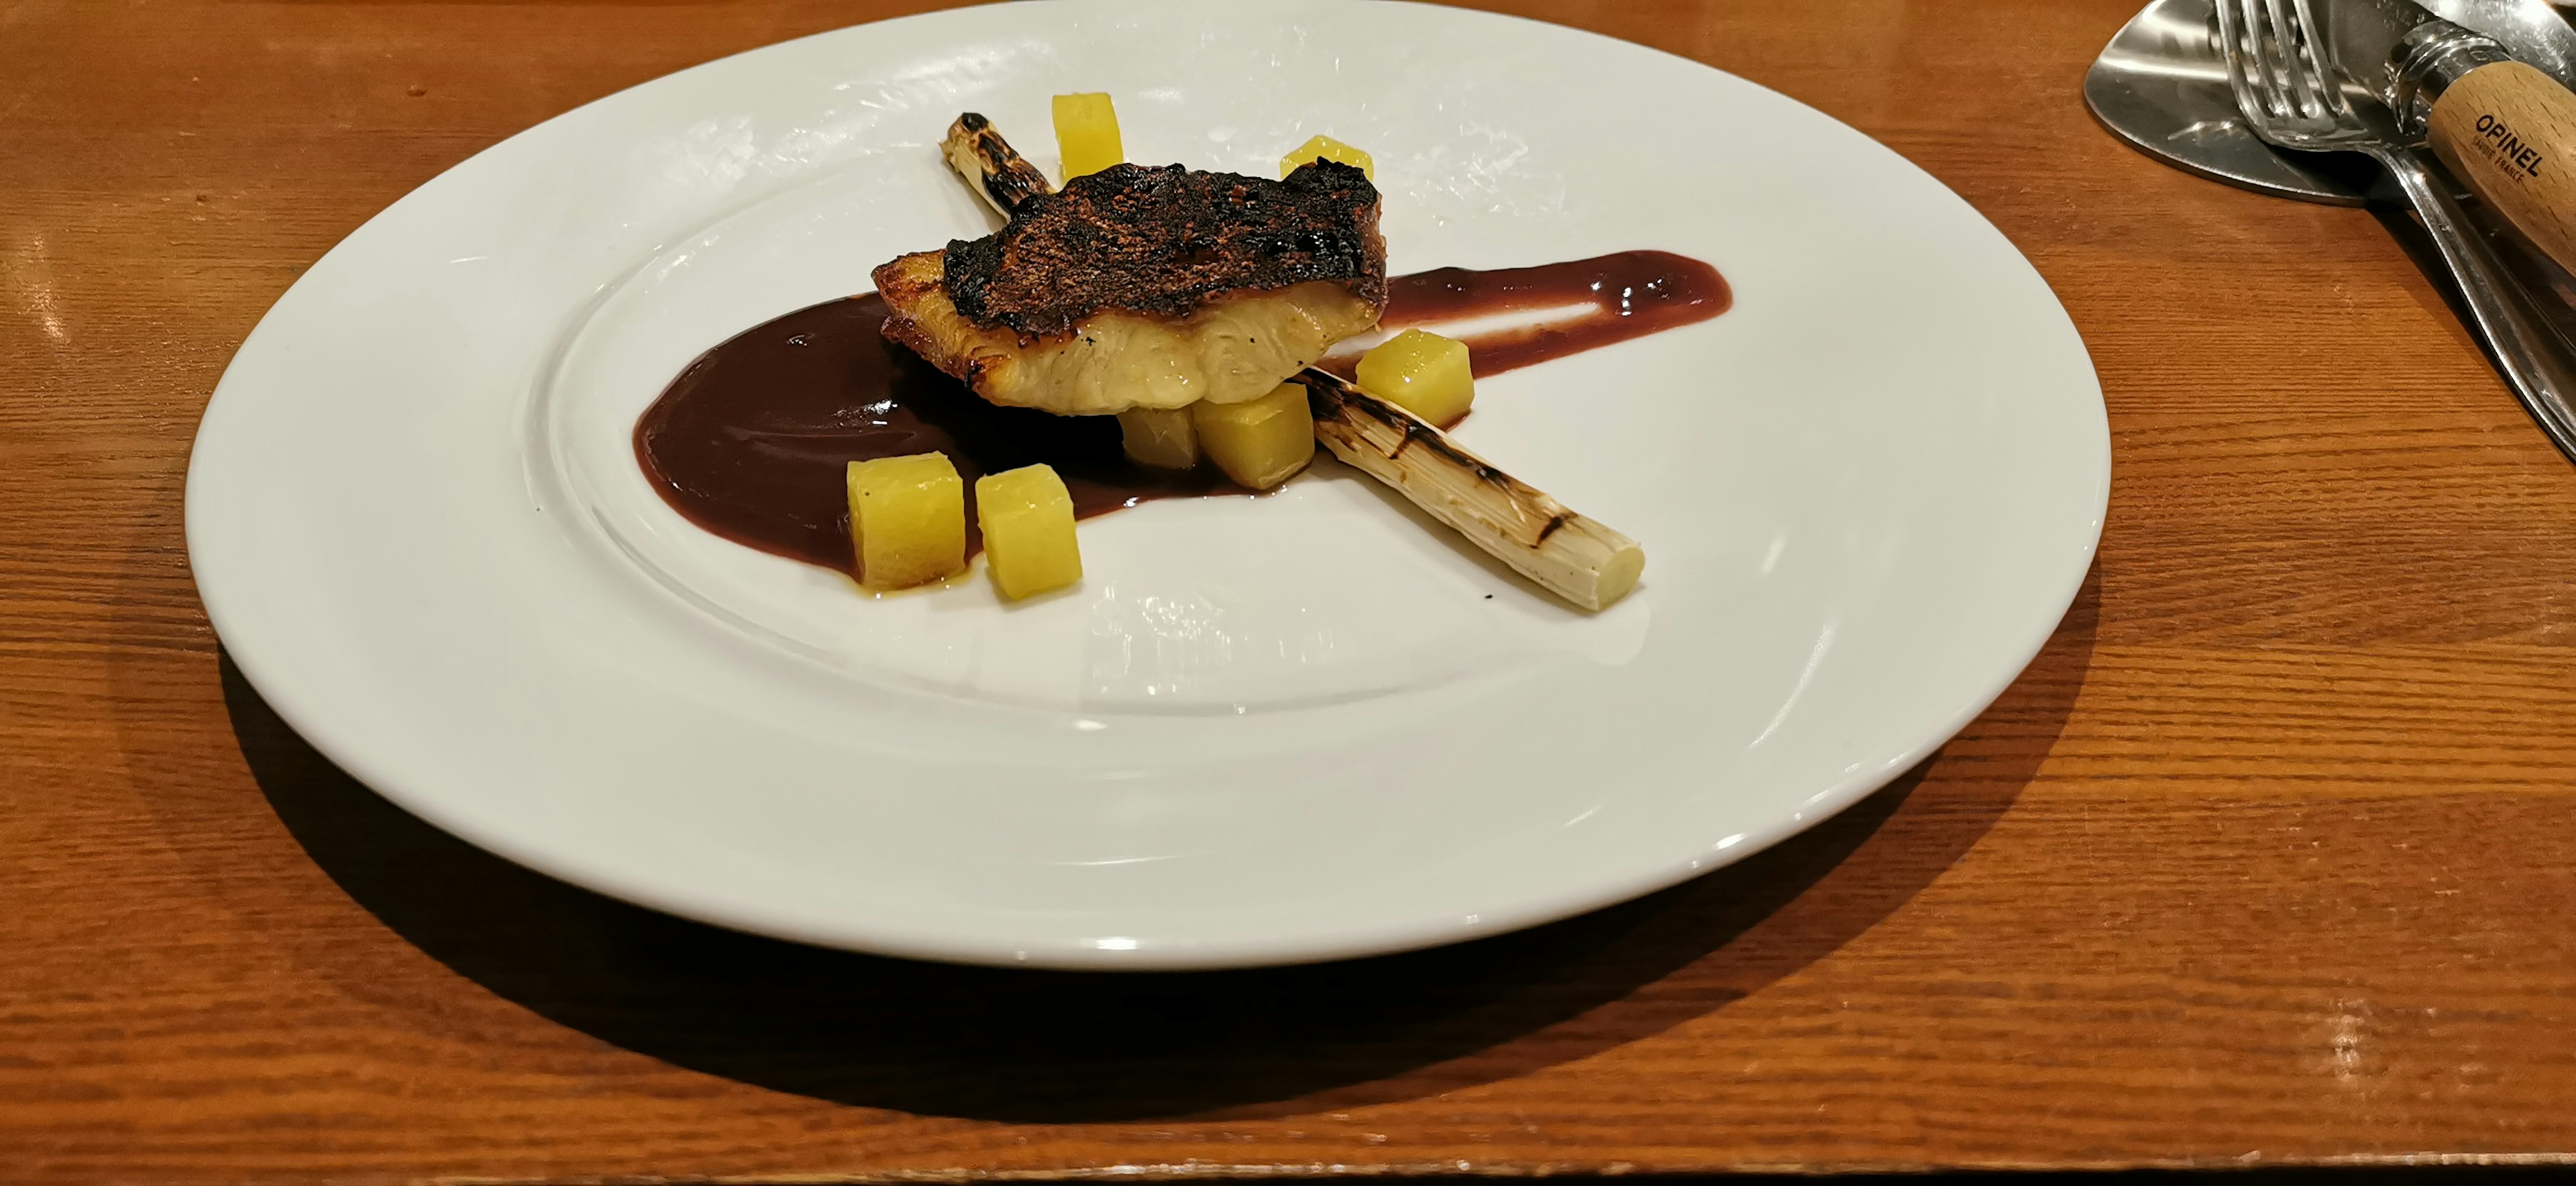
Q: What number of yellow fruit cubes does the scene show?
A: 7